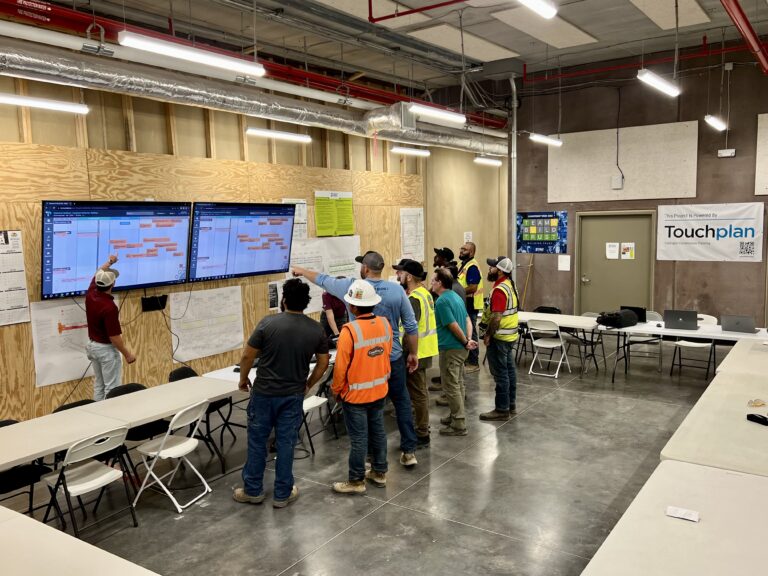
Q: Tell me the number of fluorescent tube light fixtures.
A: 10